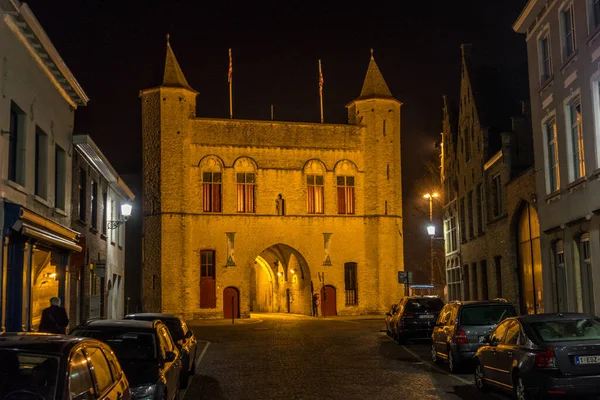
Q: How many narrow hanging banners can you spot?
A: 2